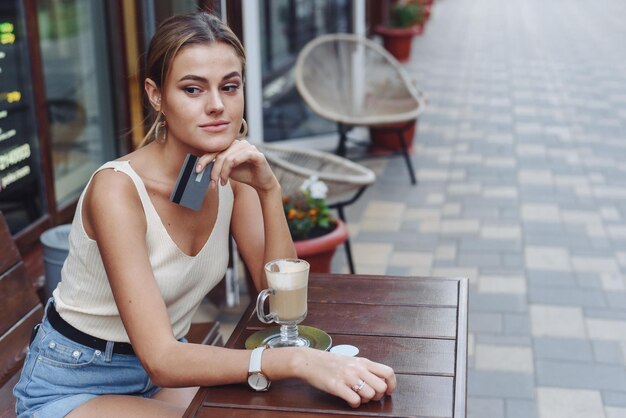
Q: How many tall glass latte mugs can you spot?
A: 1